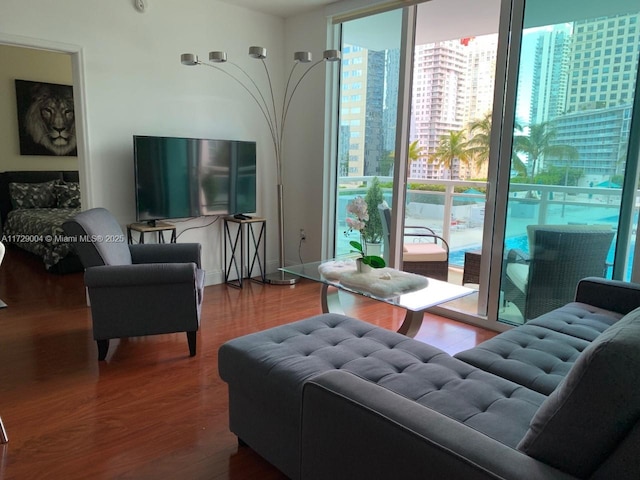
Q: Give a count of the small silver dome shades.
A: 5